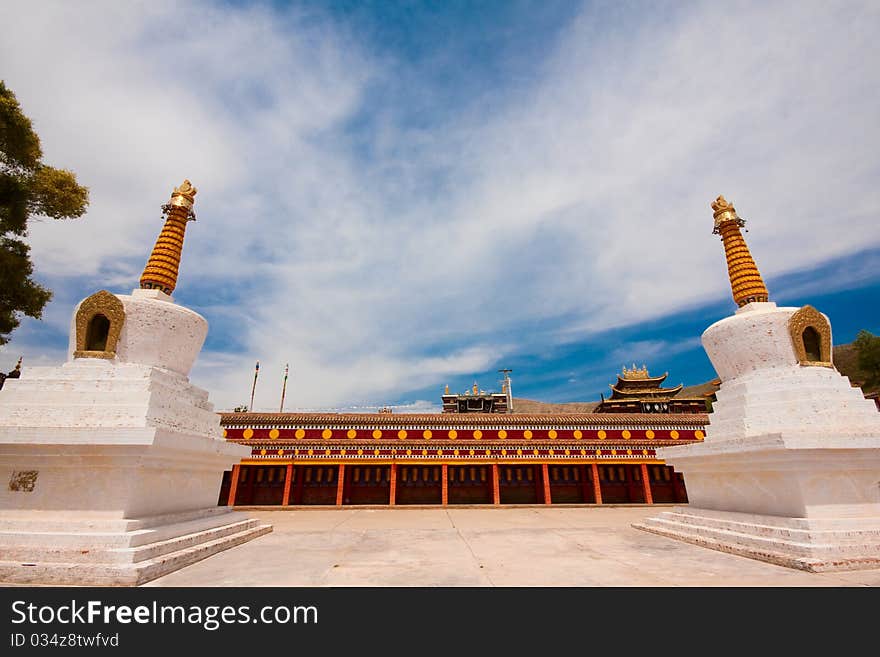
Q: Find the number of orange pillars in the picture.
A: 9